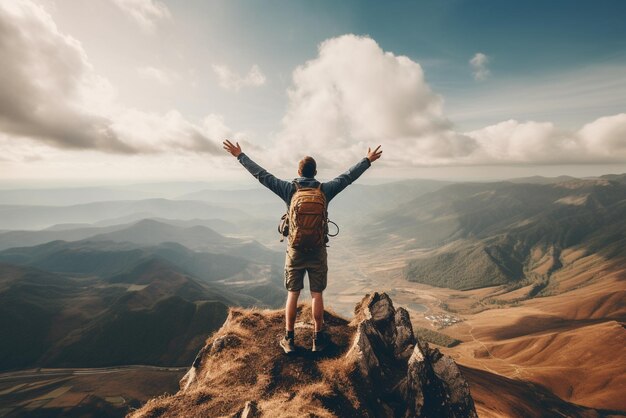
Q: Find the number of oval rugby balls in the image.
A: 0